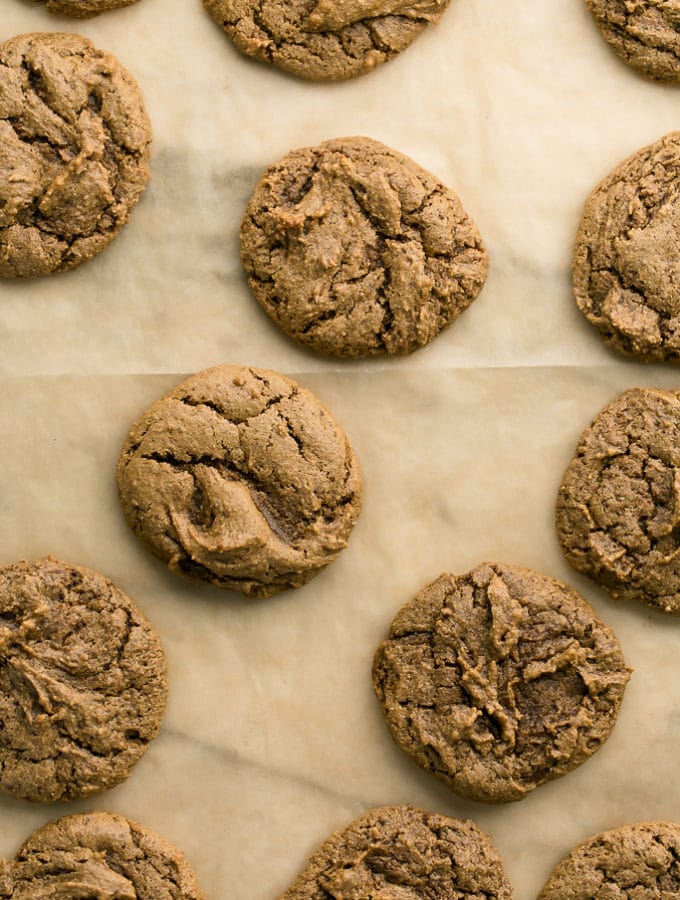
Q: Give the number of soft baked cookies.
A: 13